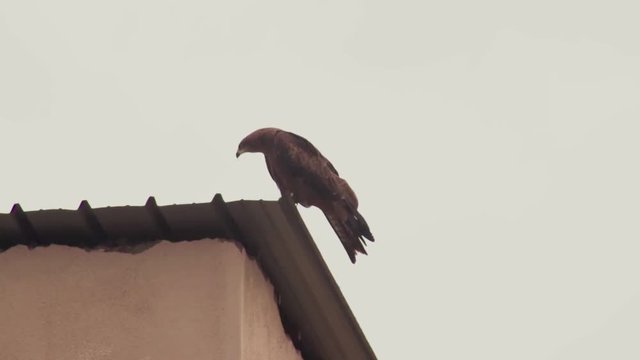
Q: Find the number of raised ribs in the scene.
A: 4